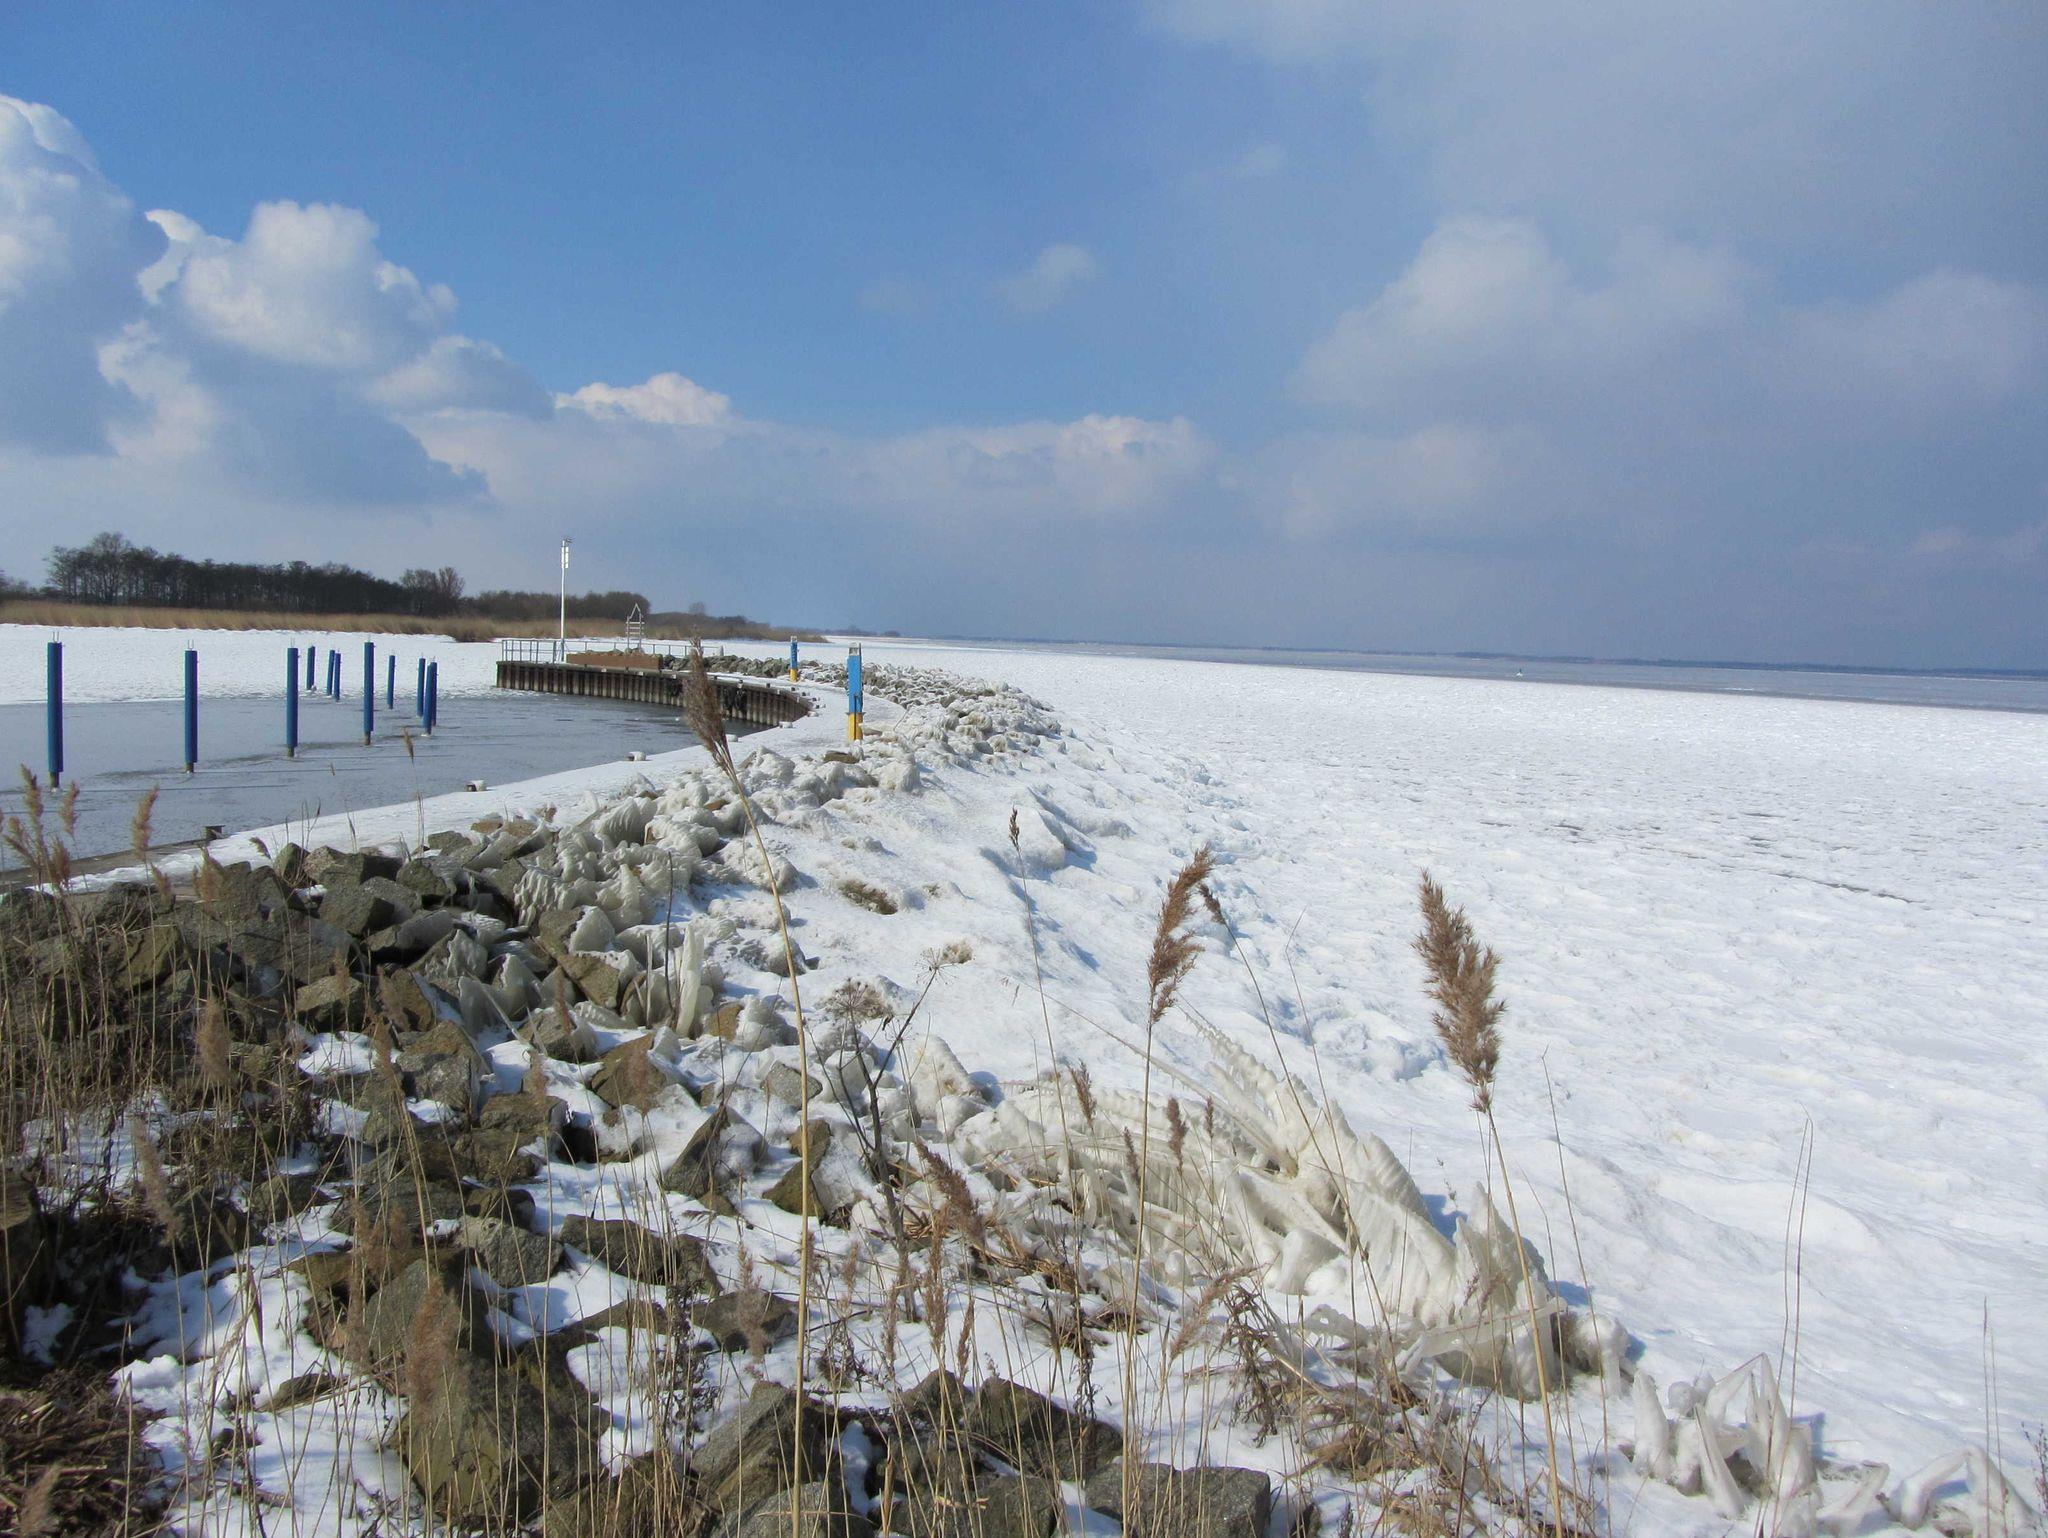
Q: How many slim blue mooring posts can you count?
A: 11